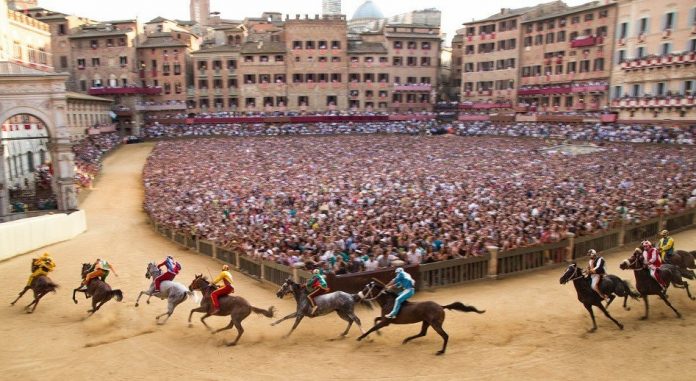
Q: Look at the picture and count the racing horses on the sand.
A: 9